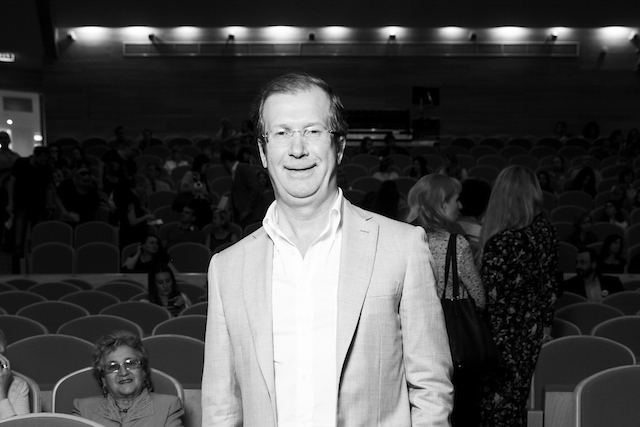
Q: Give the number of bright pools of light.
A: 11